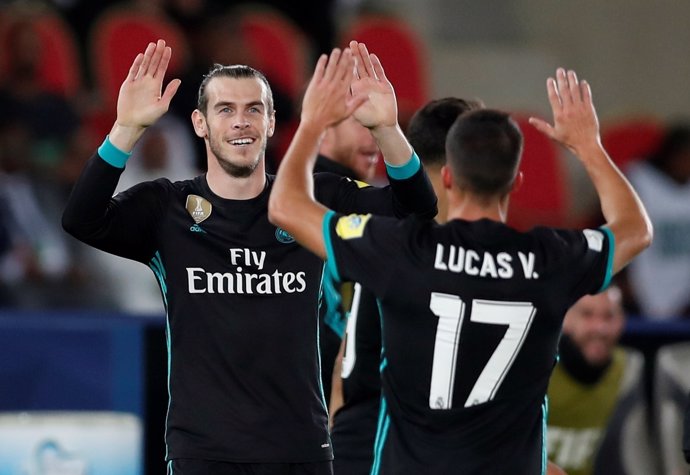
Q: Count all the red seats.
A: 6